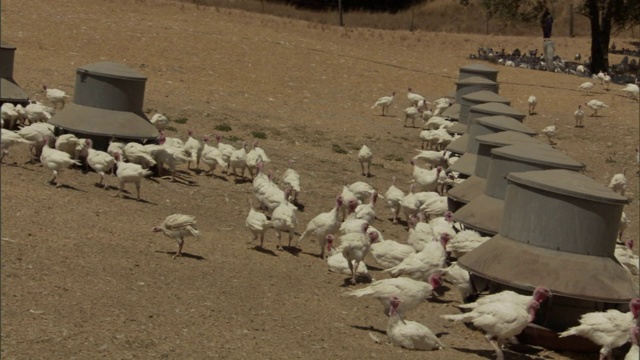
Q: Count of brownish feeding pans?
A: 10